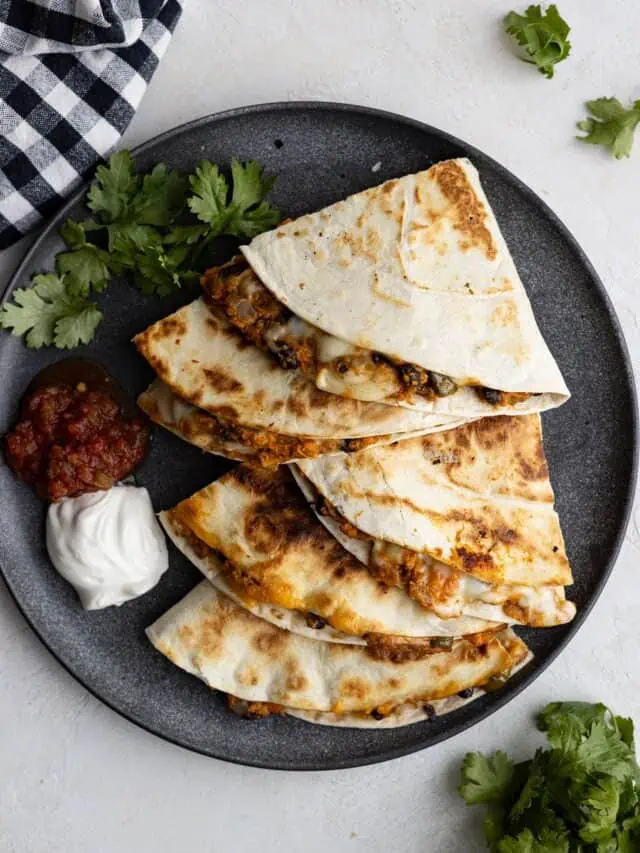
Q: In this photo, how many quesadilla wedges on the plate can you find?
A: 5